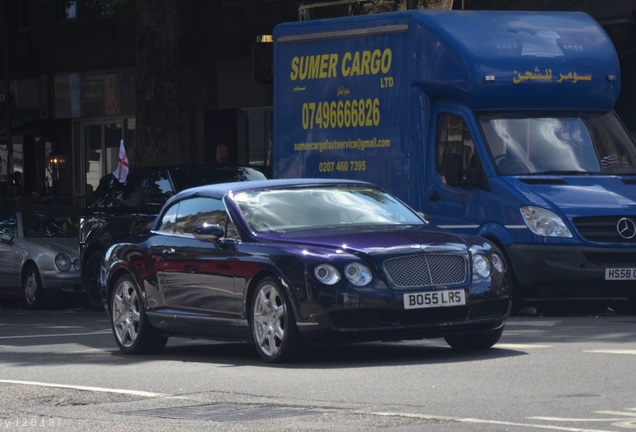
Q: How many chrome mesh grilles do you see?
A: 1